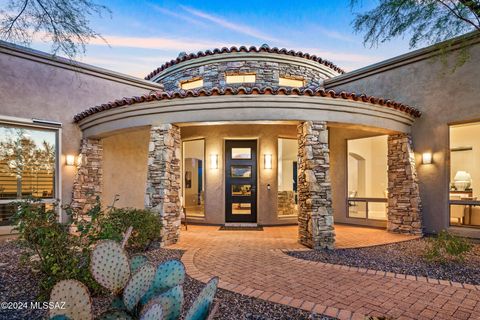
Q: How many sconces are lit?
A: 4